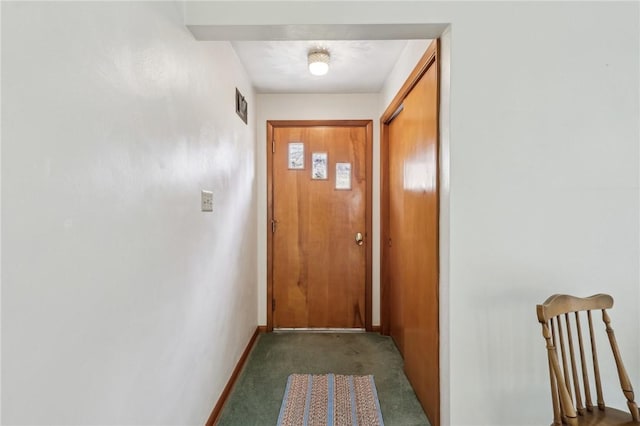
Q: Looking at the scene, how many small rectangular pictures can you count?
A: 3